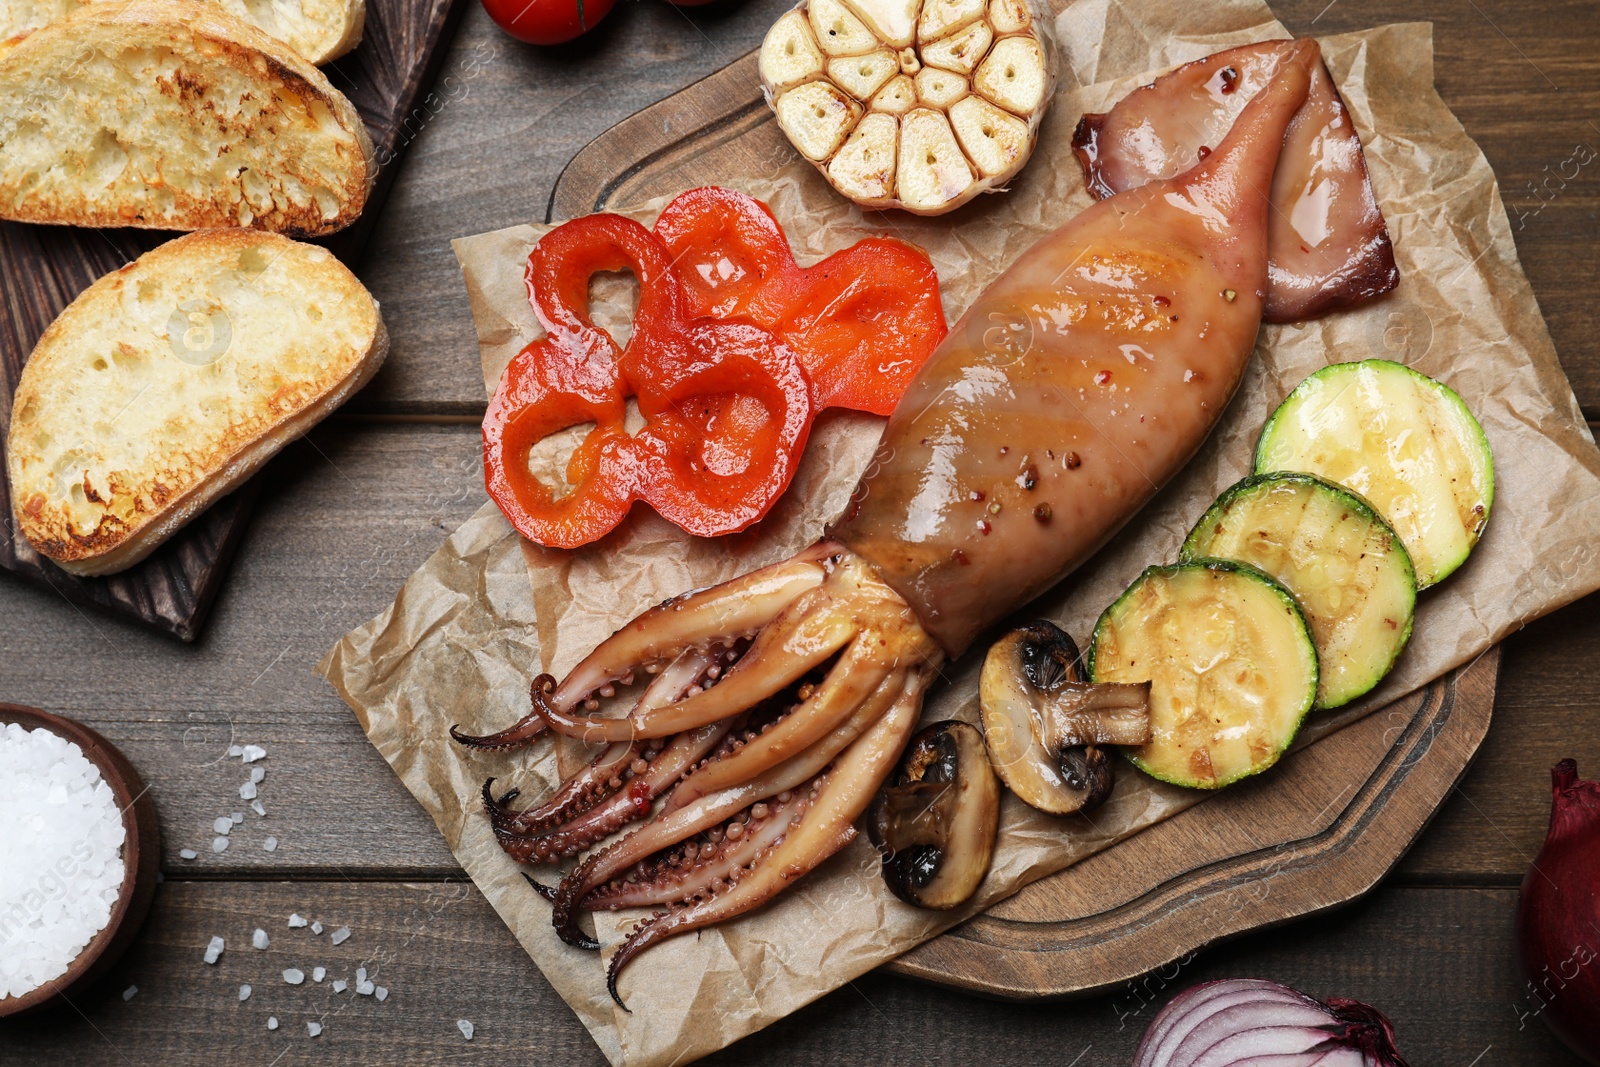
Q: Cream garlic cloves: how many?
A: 14